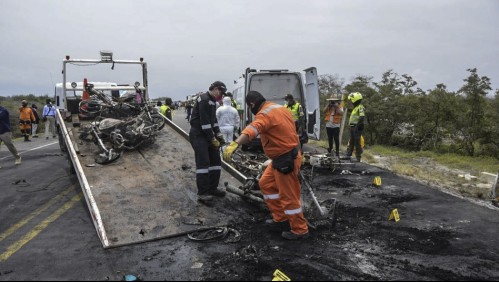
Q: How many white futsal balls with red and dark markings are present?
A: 0